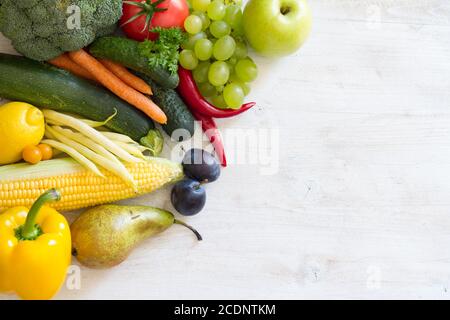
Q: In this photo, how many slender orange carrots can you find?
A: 3